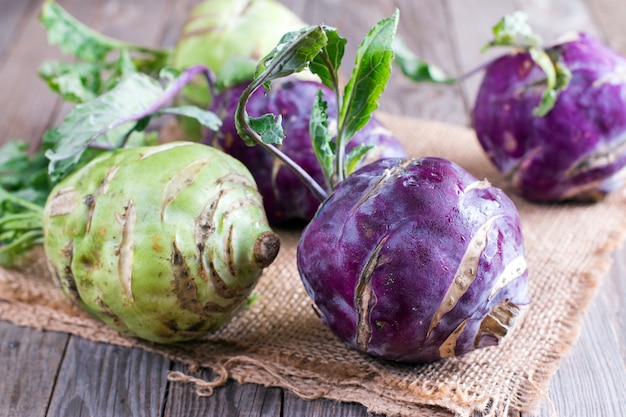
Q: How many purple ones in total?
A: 3